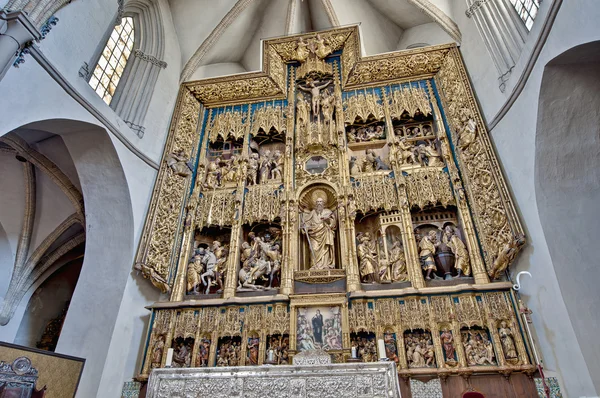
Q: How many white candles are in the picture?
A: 4